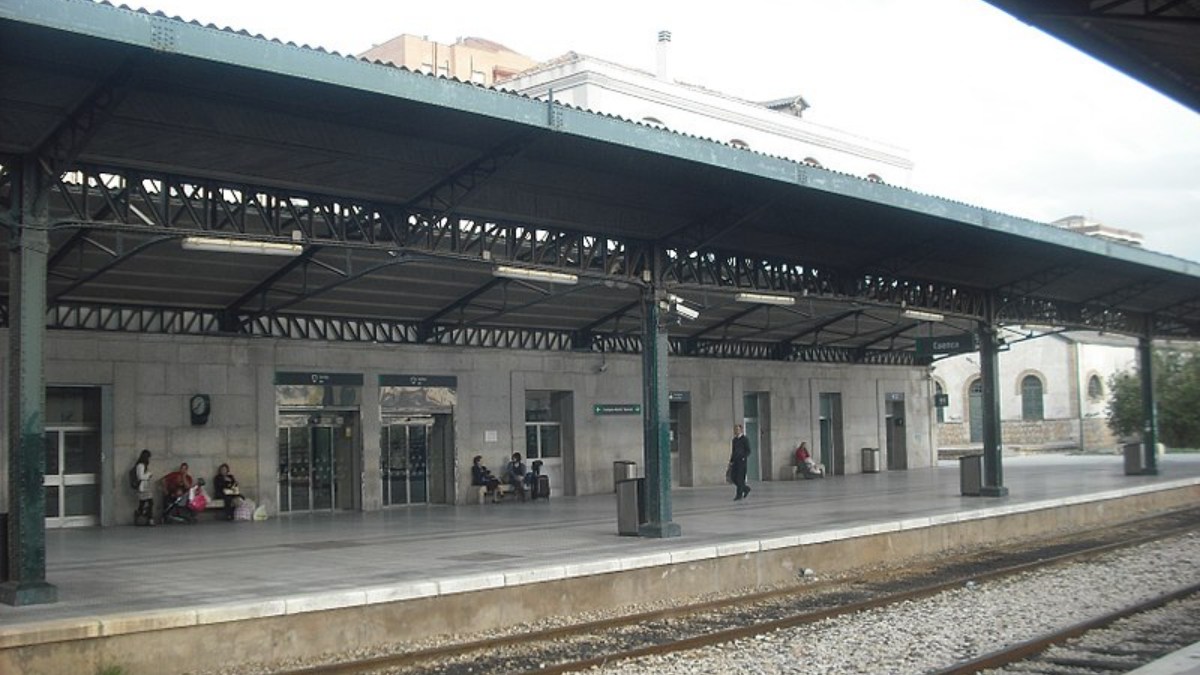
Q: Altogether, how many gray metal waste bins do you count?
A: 5